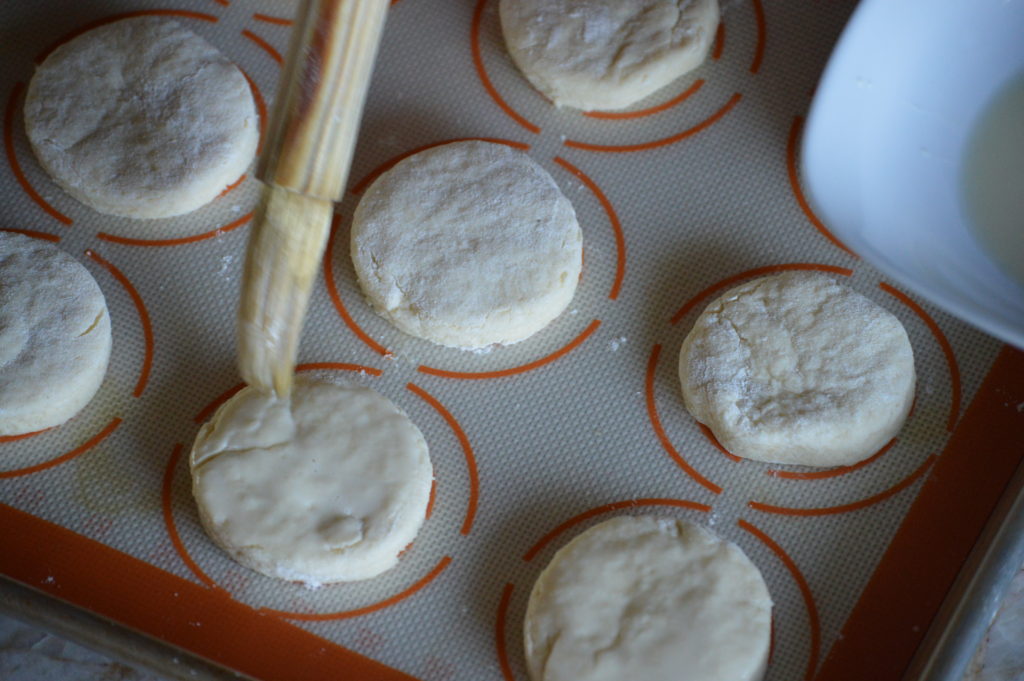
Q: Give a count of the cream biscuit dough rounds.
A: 7